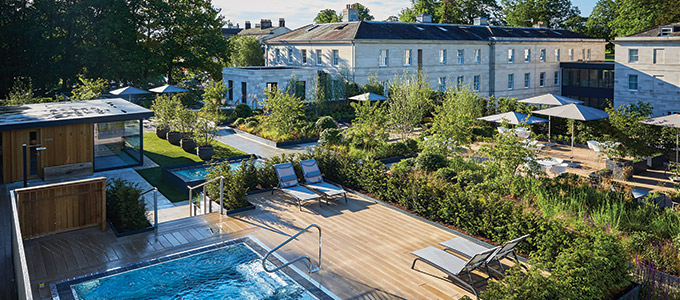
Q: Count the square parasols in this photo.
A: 7